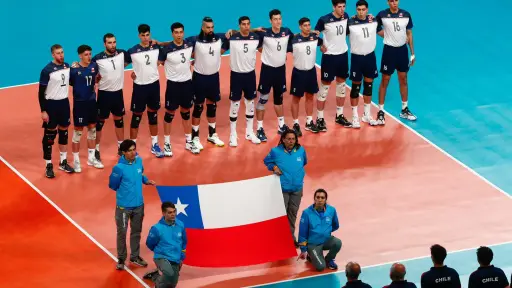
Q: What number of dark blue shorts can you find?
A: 12